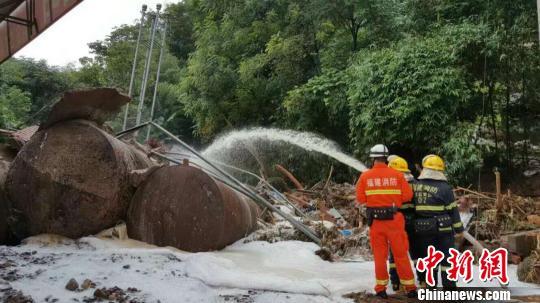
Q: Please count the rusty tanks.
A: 2